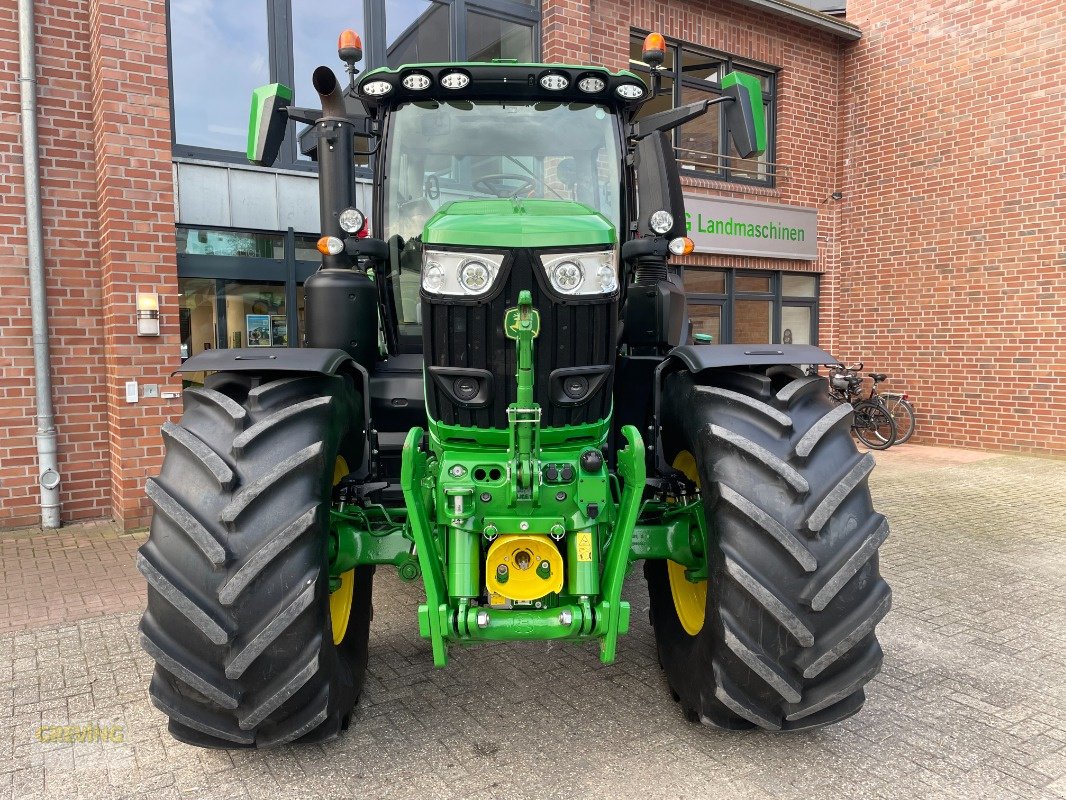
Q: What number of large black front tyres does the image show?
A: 2